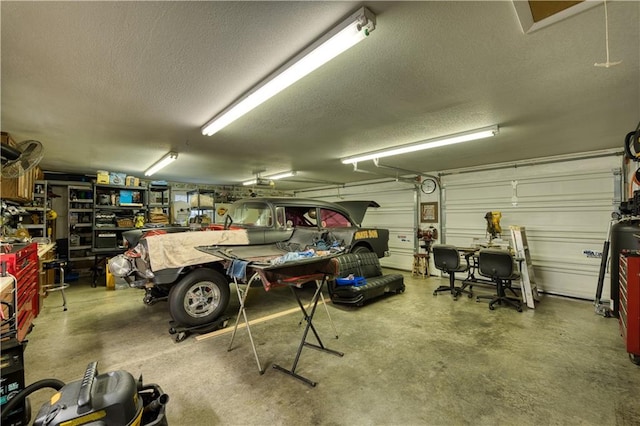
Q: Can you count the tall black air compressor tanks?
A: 1